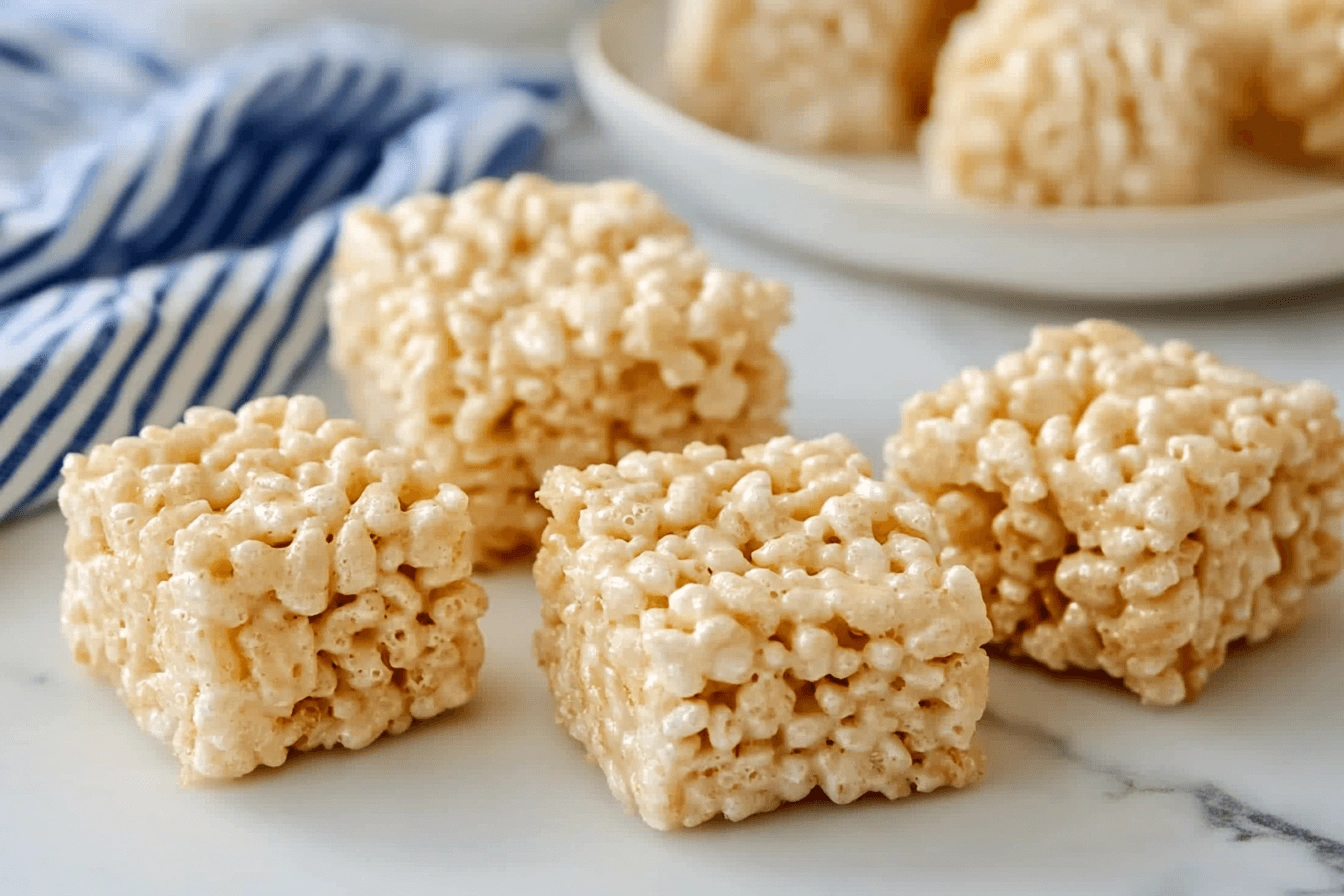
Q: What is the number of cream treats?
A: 7